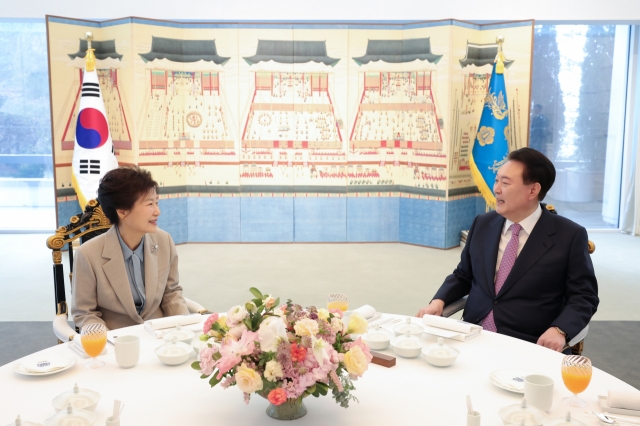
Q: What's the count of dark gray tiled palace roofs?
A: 5